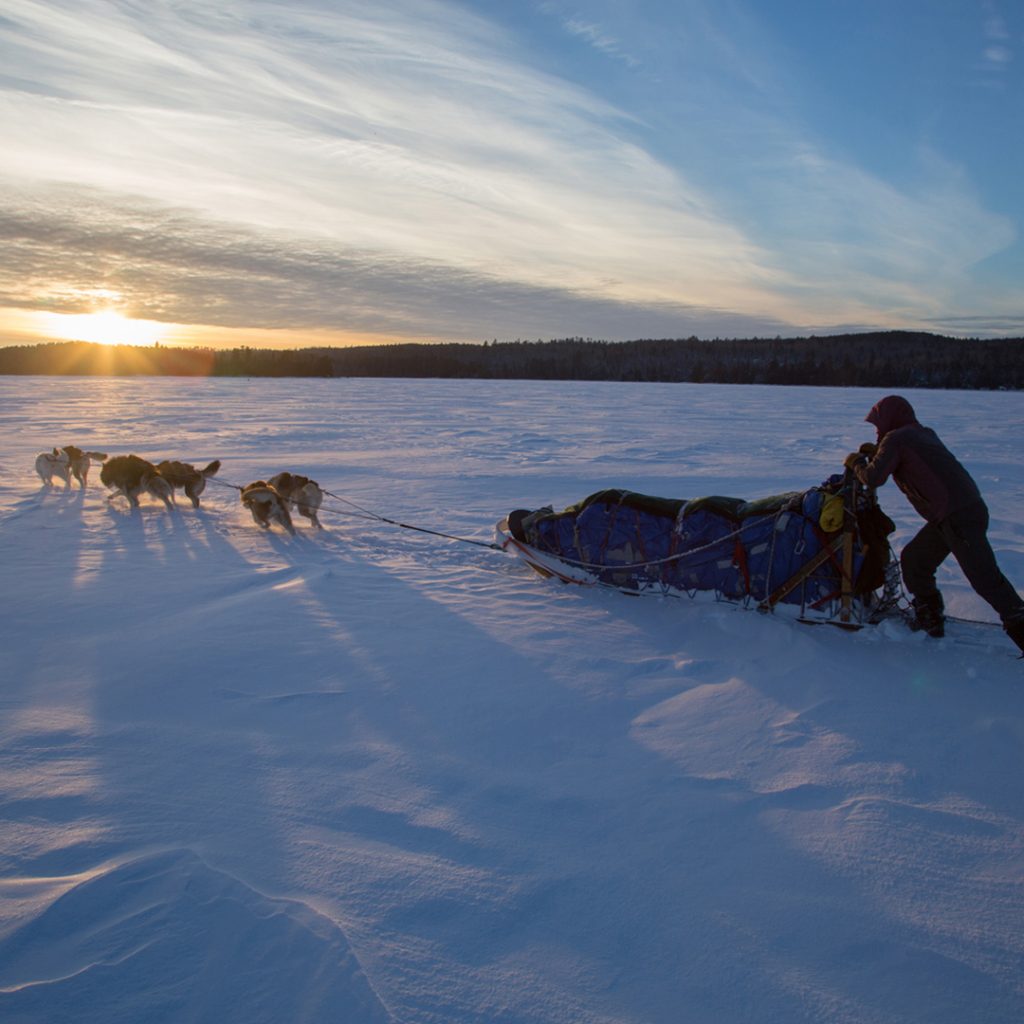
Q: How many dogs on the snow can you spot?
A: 6